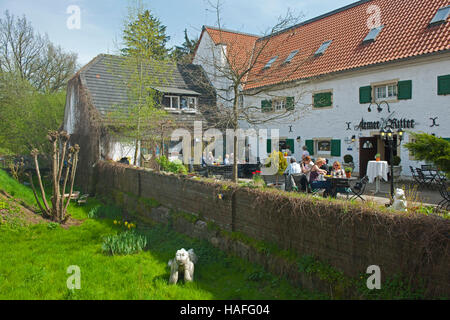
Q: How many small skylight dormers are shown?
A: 5